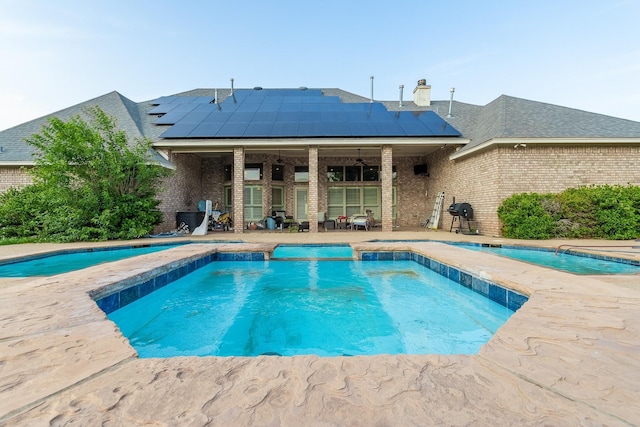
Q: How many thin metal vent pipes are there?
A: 5